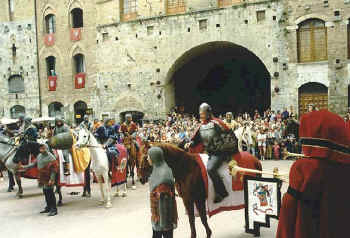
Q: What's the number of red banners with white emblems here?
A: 4